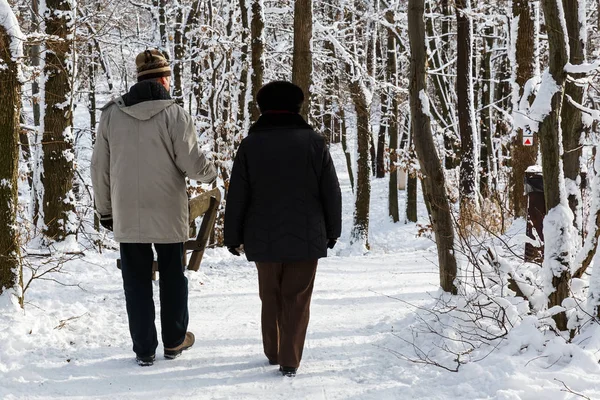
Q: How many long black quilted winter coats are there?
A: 1